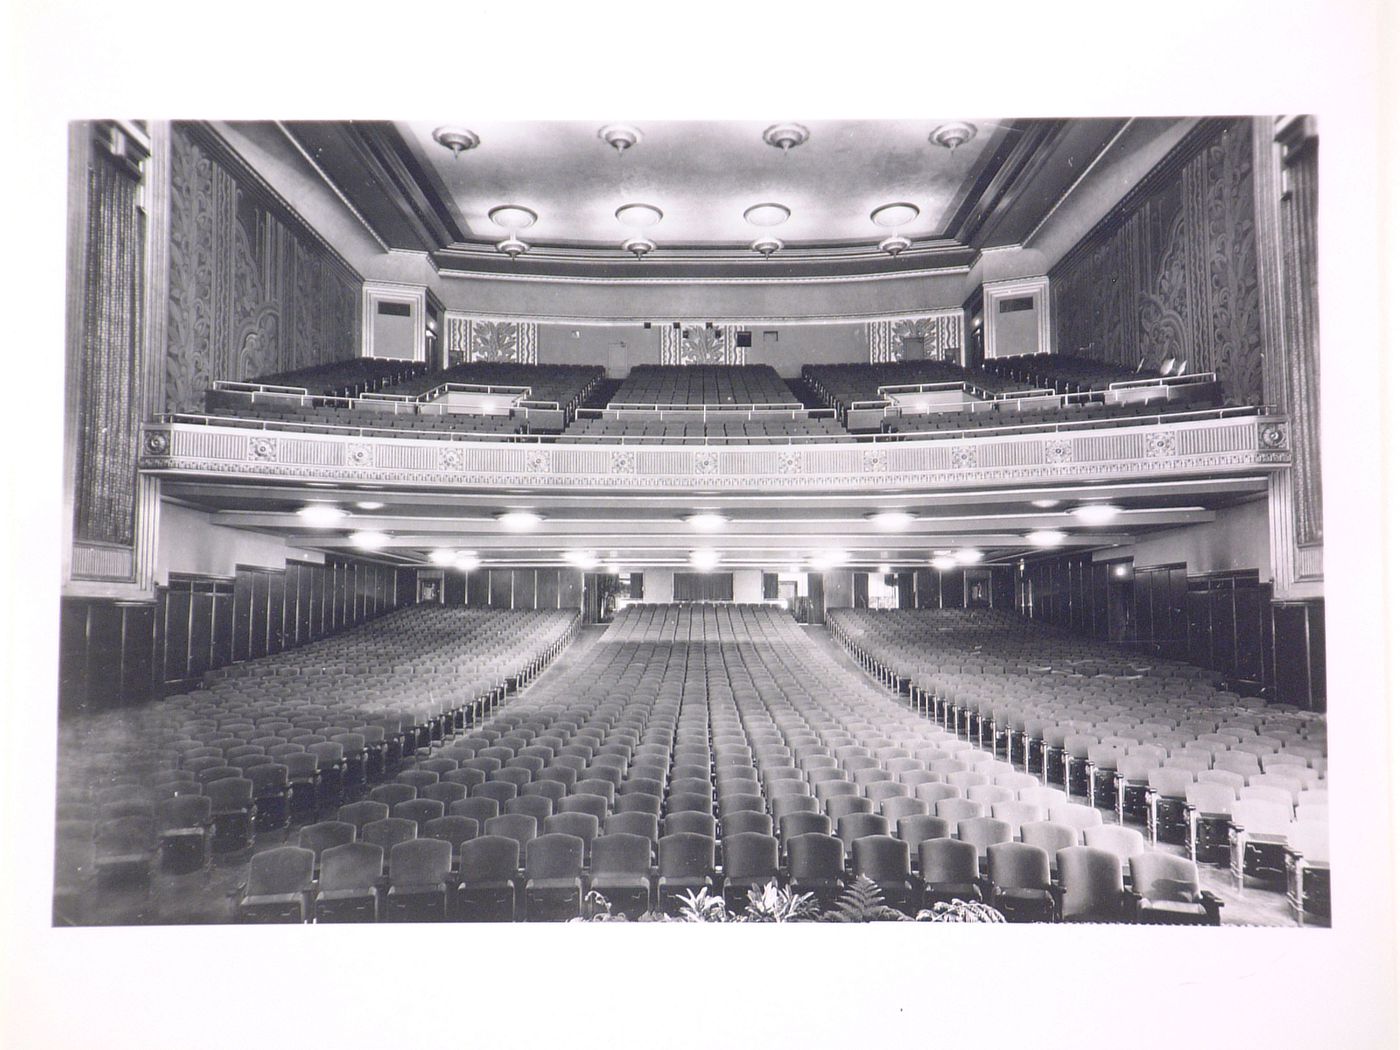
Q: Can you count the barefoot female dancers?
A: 0